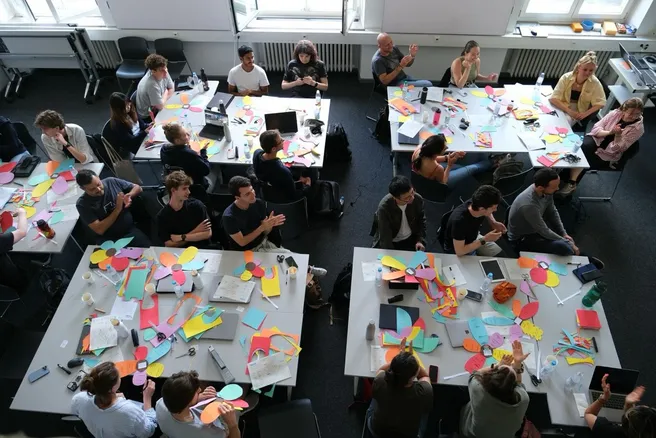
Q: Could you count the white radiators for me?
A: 3